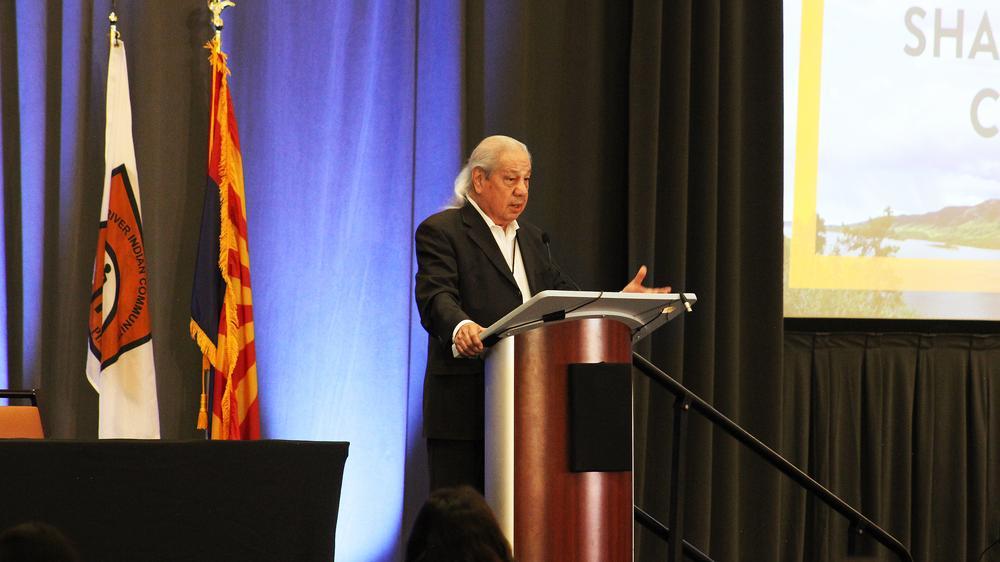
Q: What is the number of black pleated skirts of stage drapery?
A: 1